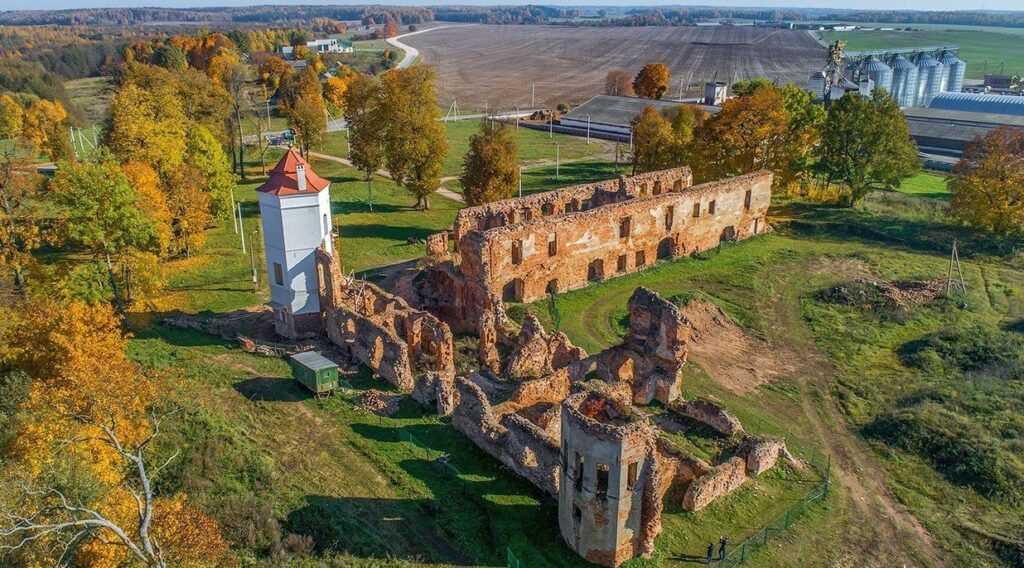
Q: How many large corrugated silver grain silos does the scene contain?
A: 4